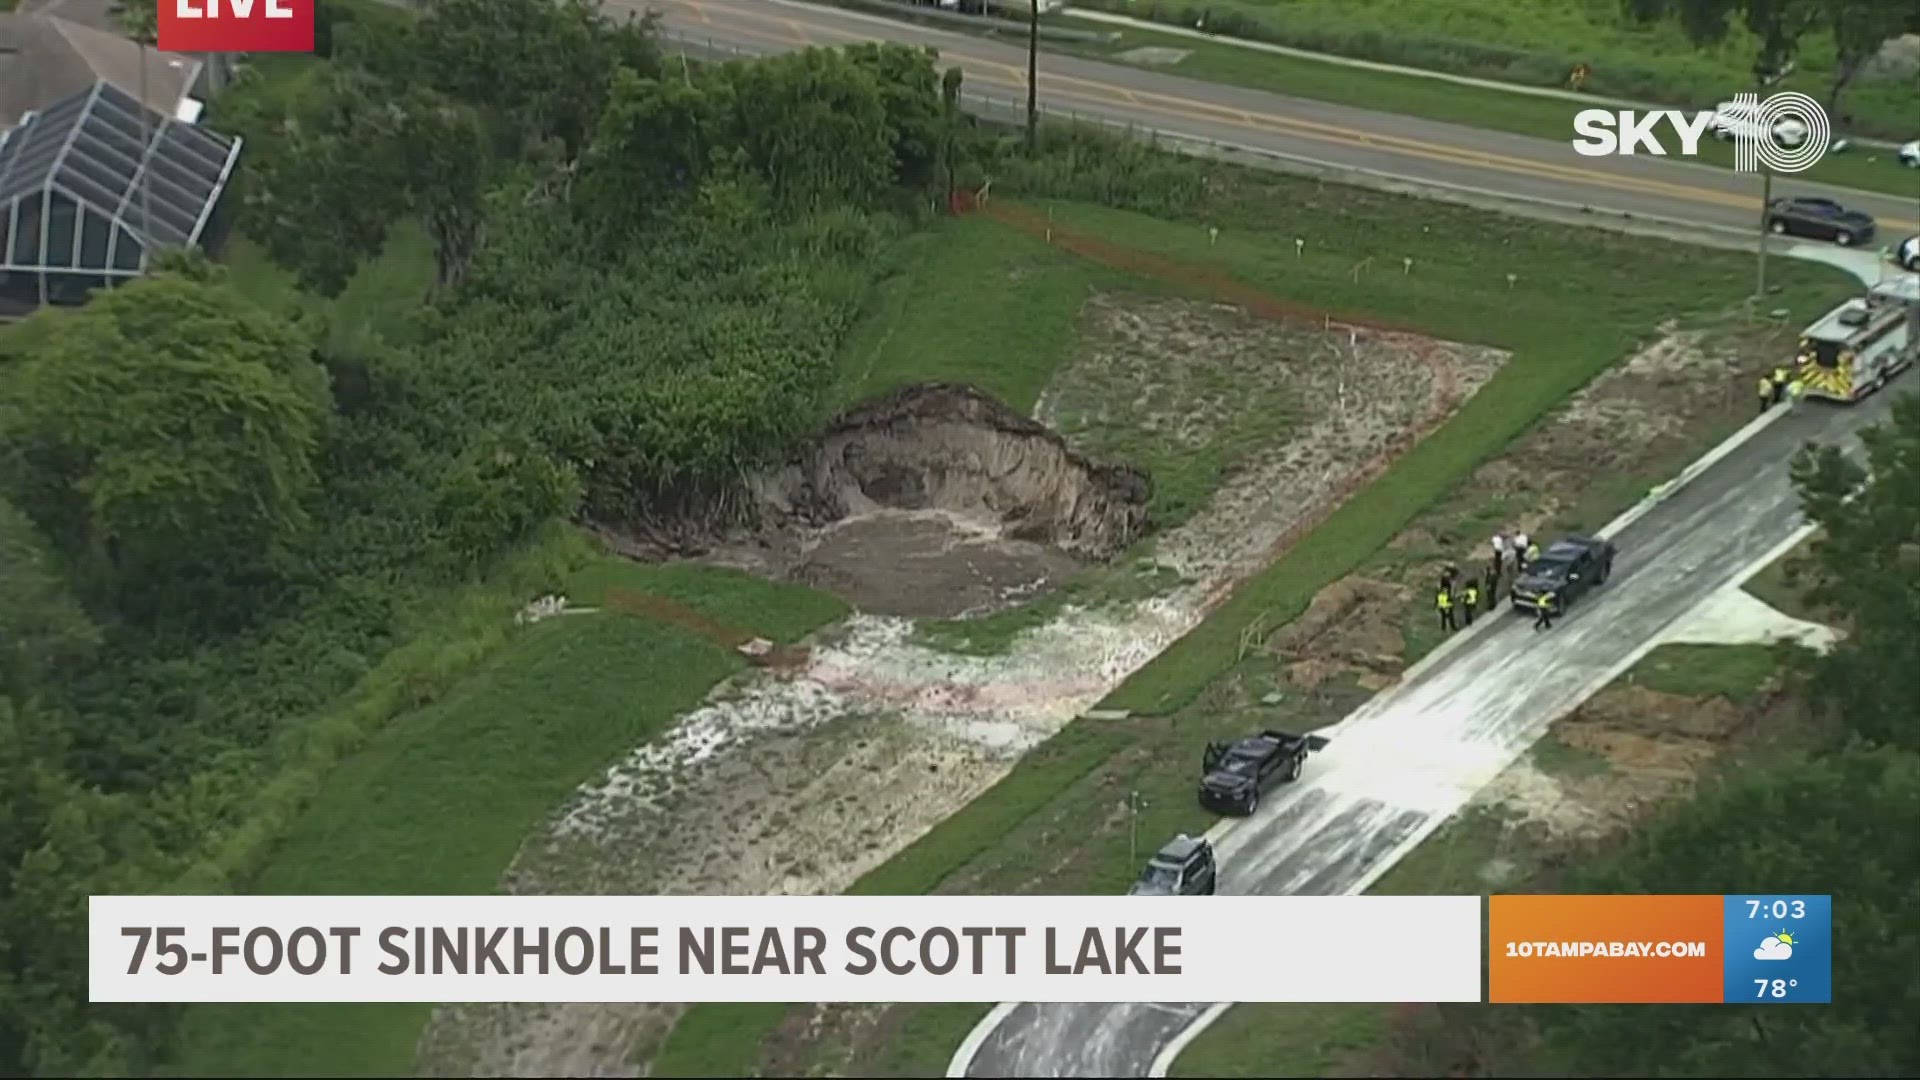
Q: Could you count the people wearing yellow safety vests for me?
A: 7